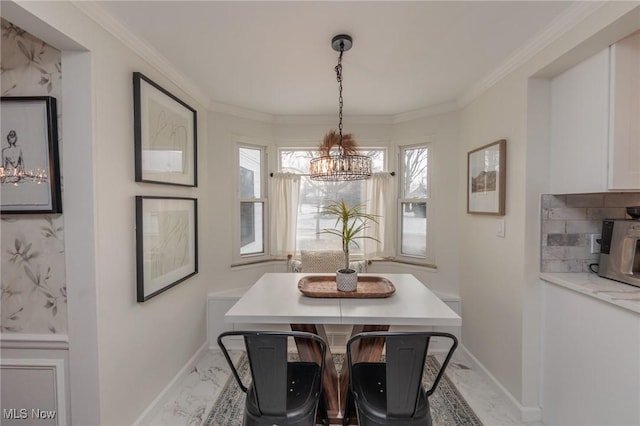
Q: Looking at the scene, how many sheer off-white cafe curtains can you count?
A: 2